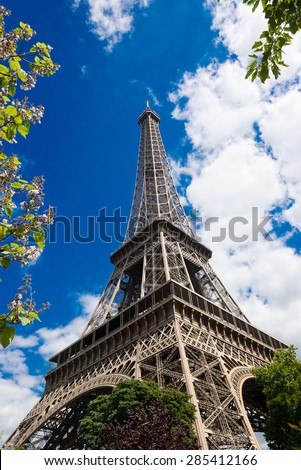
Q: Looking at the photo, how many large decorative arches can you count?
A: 2